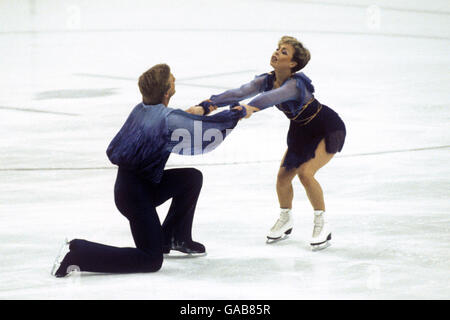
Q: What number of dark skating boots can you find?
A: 2